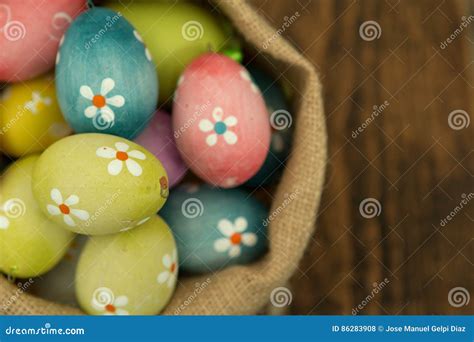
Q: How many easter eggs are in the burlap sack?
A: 12